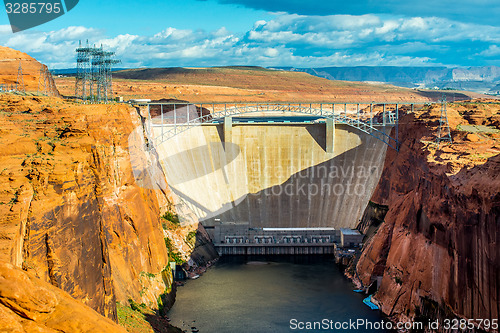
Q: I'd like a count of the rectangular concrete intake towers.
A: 2